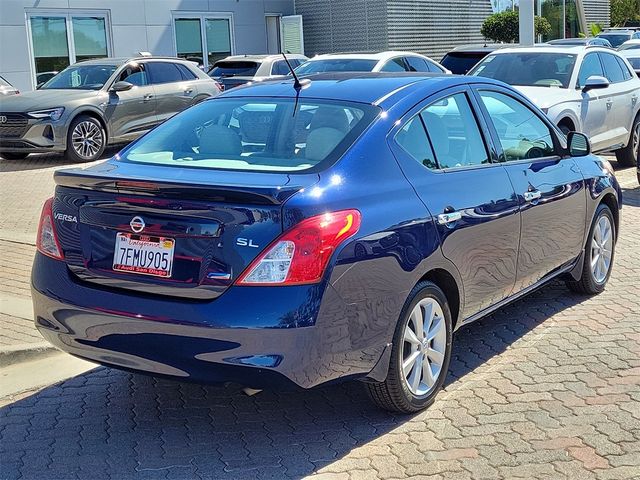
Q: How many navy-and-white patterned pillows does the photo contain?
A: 0